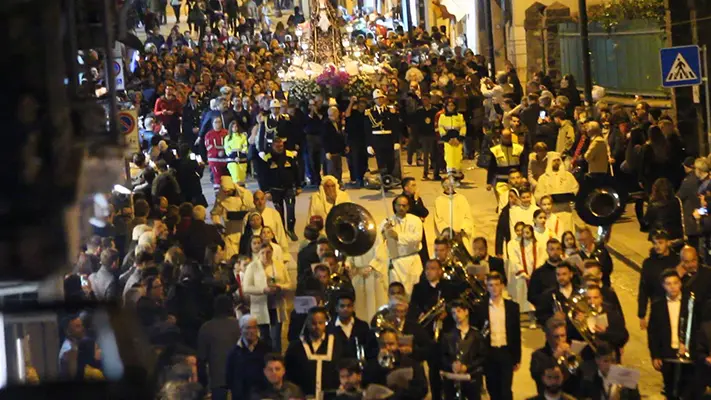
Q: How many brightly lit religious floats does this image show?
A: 1